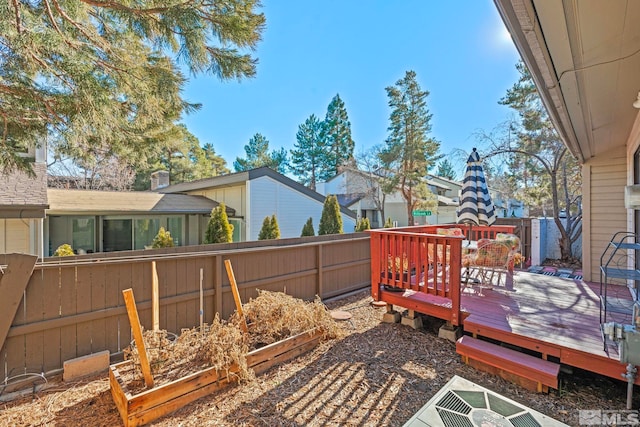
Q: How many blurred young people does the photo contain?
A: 0